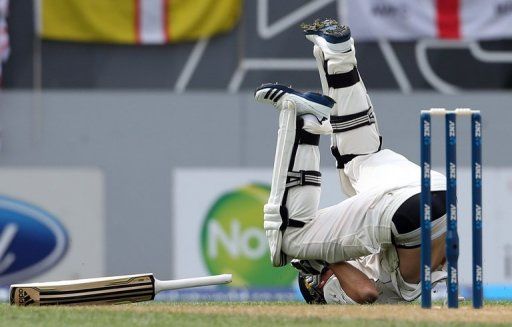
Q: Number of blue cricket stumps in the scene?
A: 3